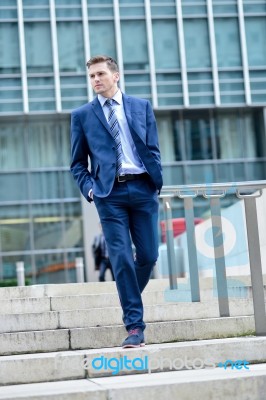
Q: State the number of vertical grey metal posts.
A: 4